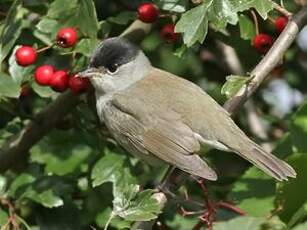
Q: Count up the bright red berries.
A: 9